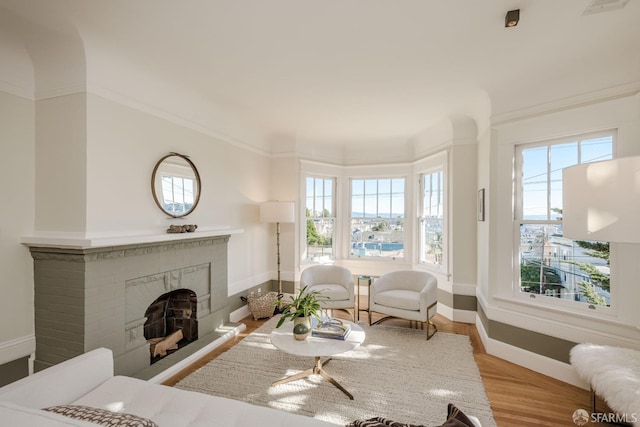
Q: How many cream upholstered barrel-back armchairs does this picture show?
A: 2